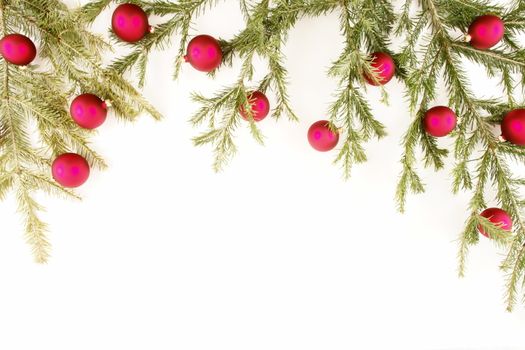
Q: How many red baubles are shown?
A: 12